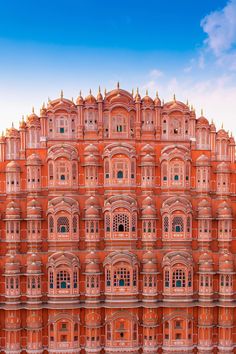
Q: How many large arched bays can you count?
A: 15